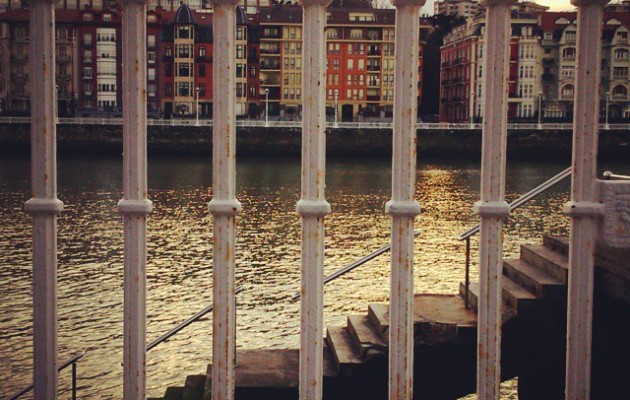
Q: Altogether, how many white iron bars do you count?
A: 7